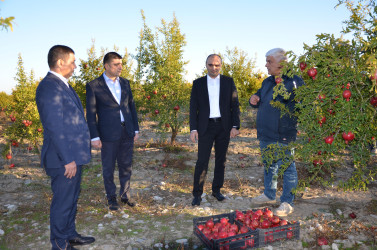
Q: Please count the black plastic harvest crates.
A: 2